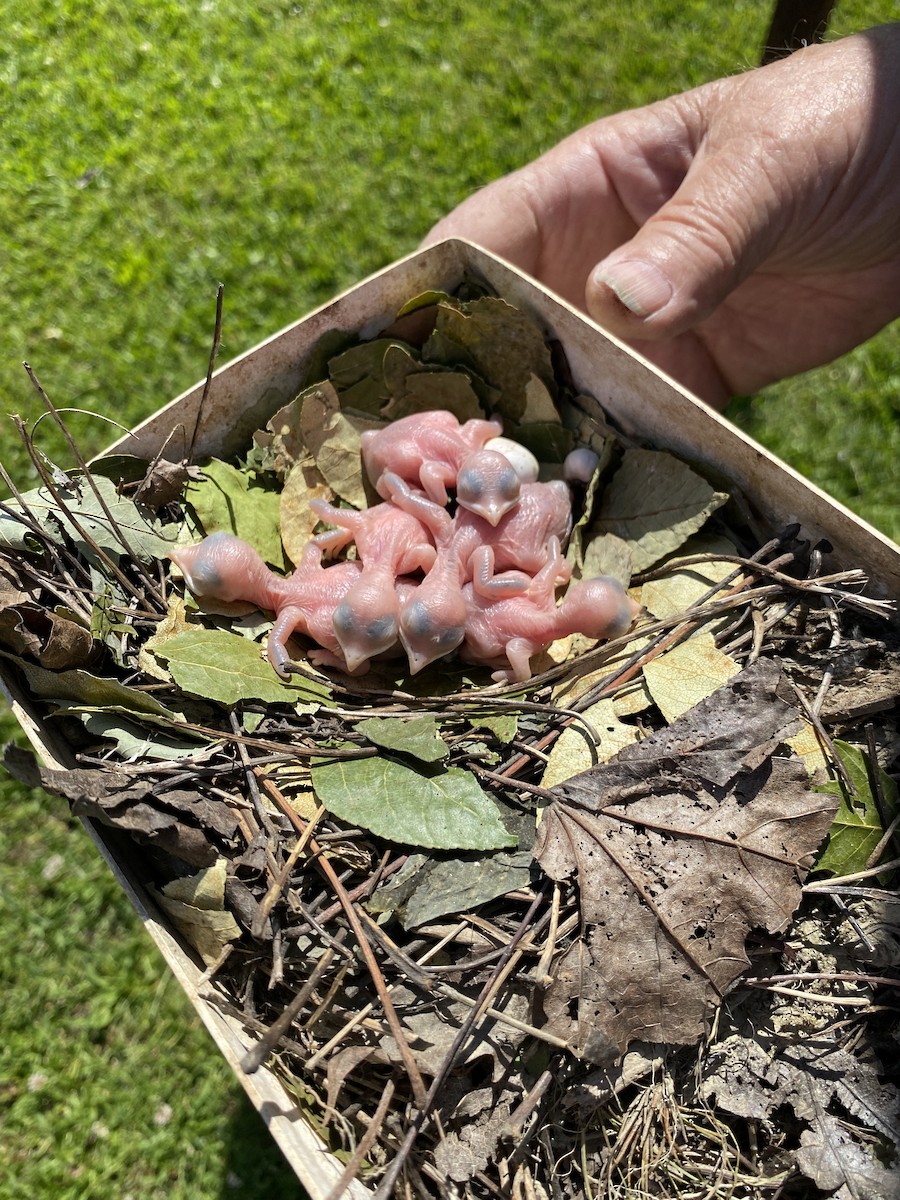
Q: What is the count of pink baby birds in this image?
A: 5